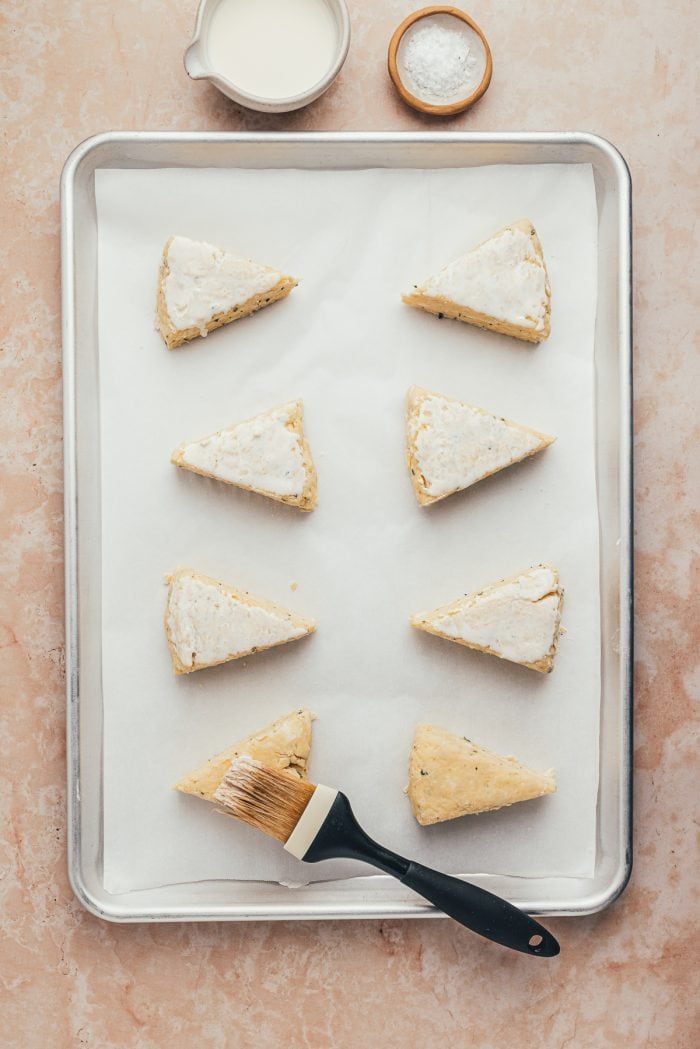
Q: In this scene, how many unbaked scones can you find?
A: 8